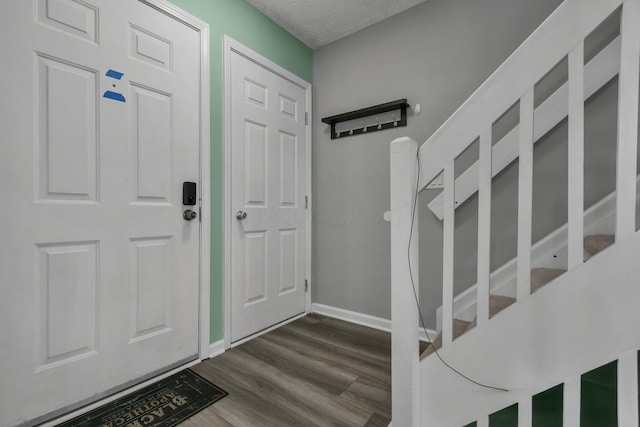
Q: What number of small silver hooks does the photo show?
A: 5